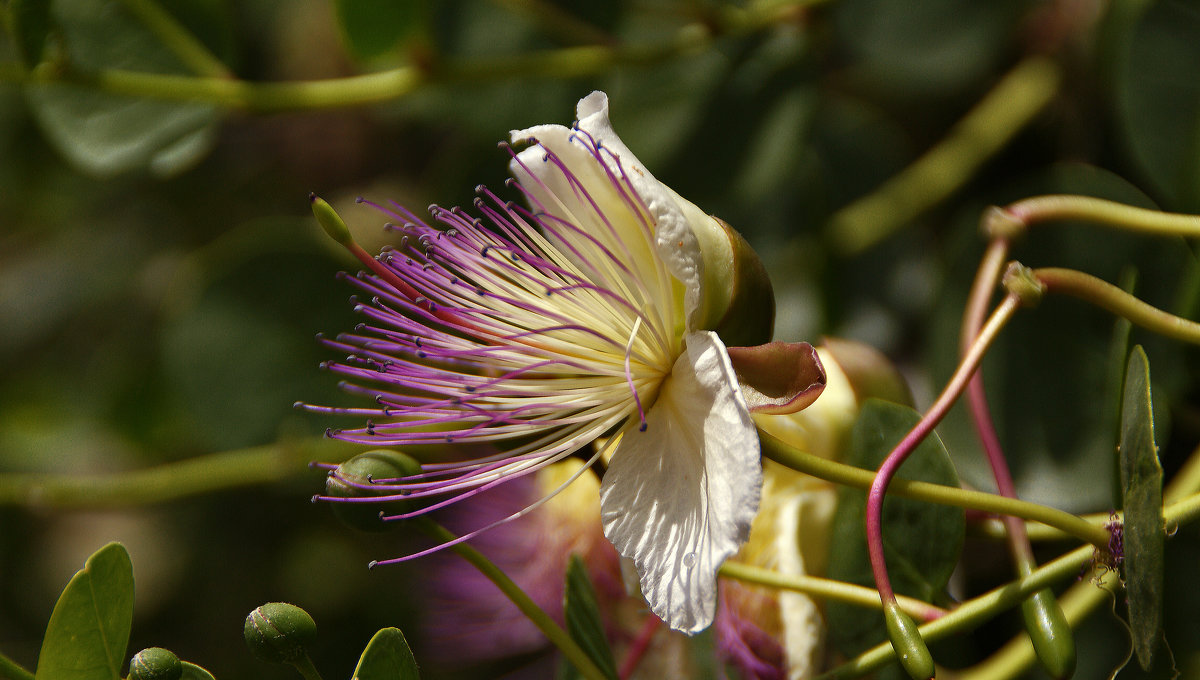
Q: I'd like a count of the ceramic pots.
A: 0